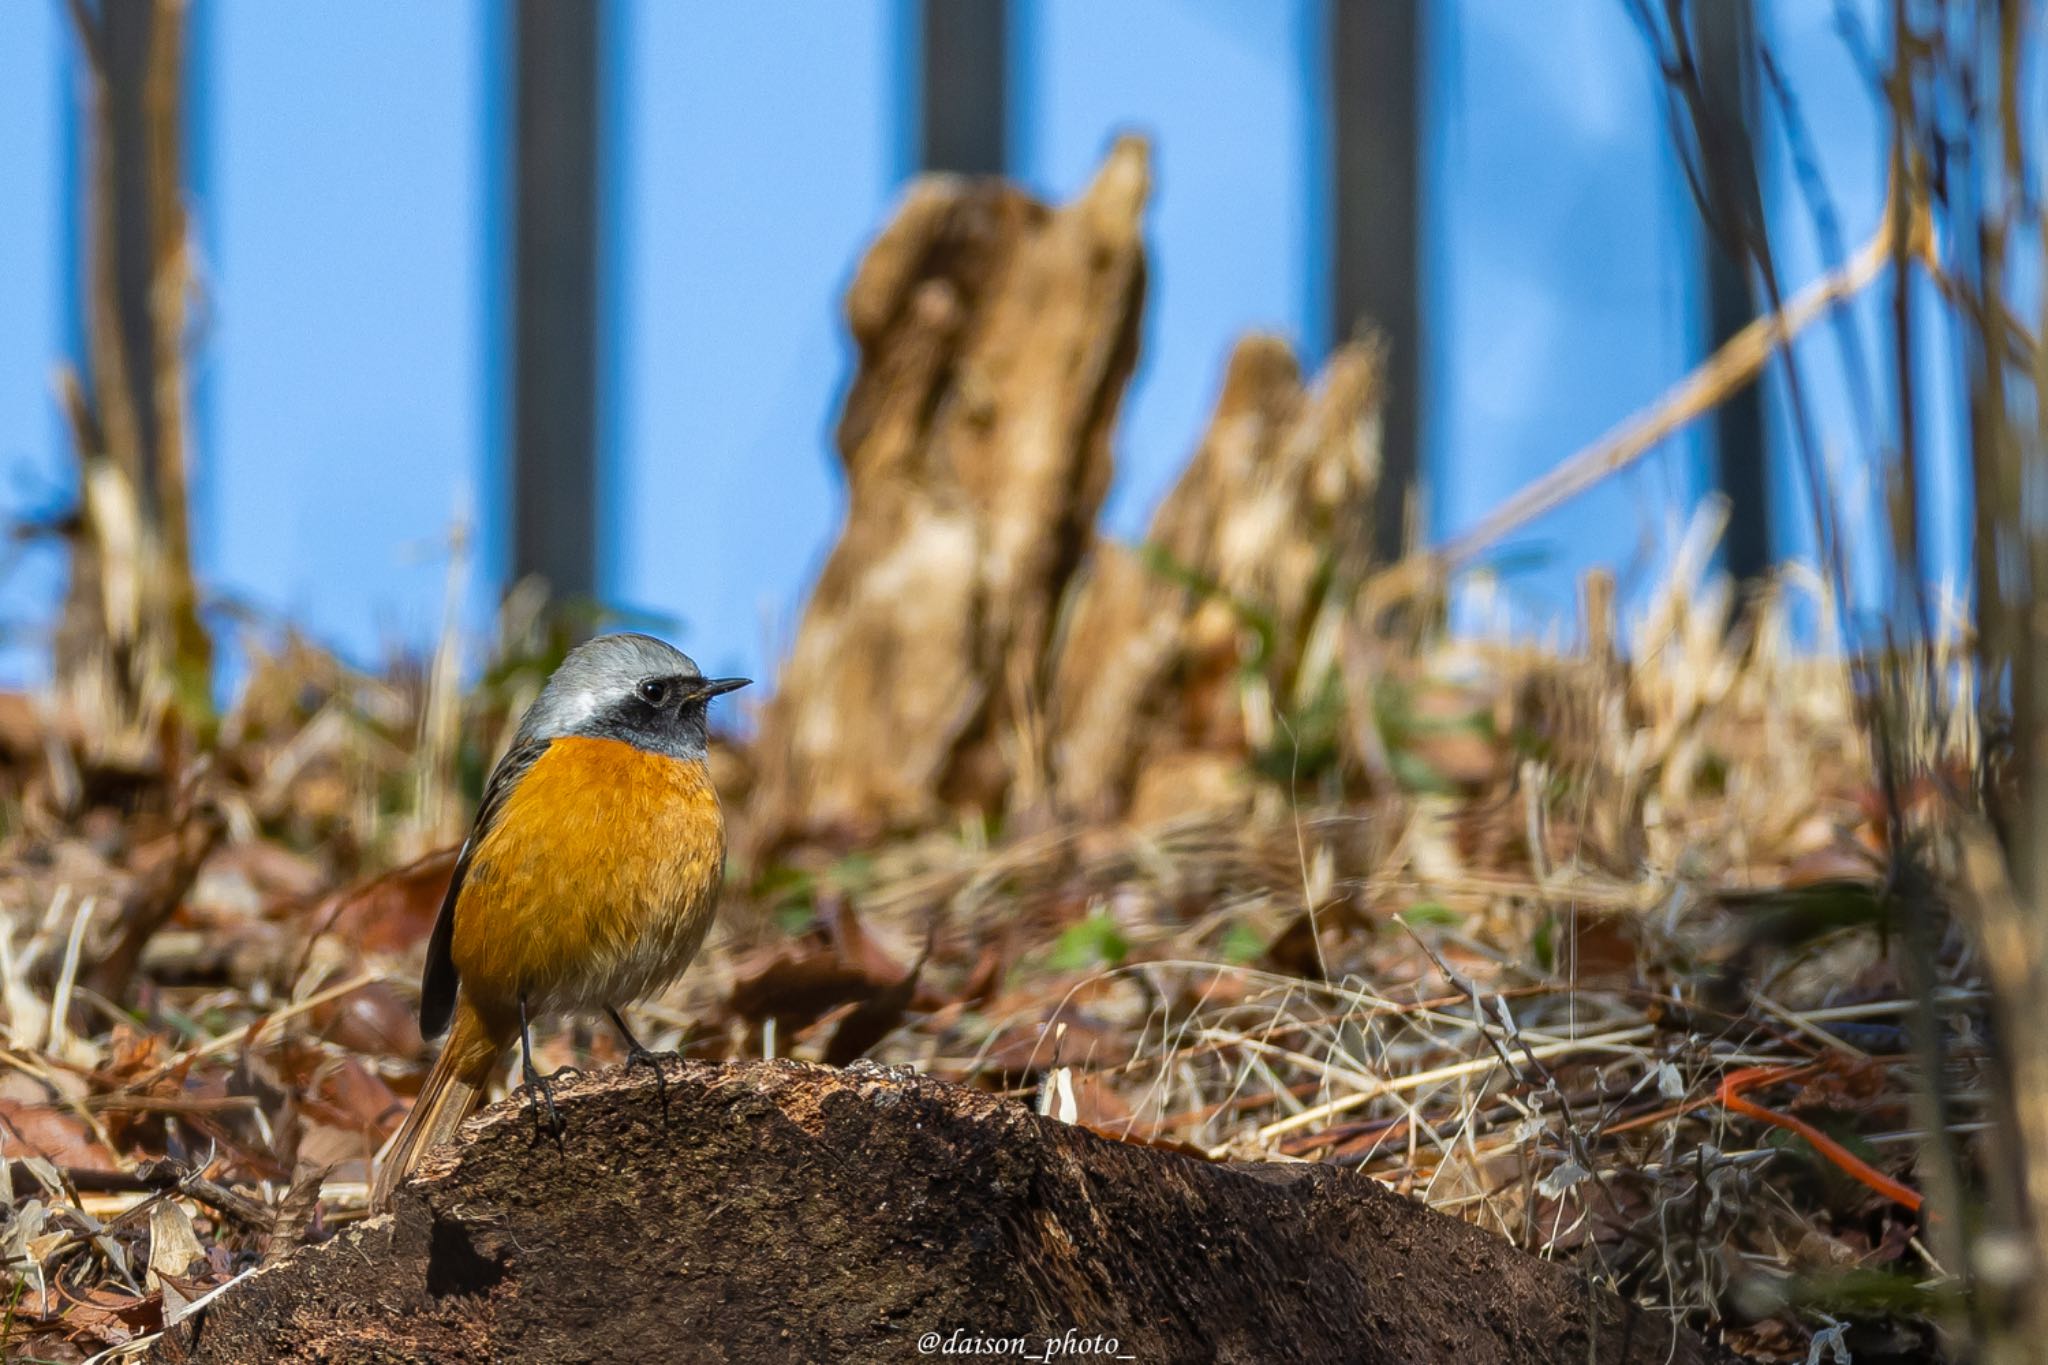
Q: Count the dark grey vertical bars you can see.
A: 5